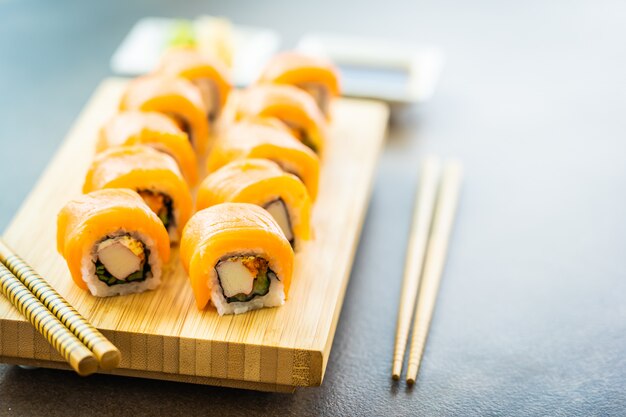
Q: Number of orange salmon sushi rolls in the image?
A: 10